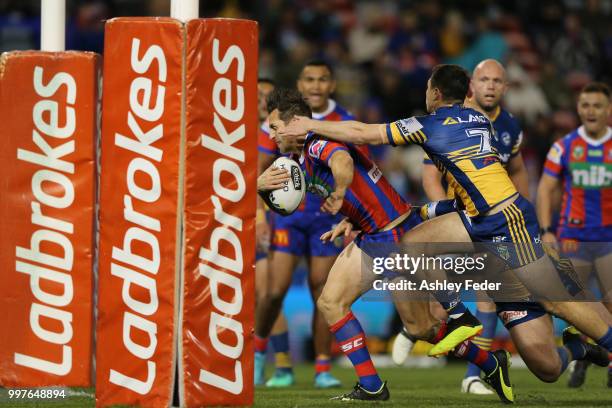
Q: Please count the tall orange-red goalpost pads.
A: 3